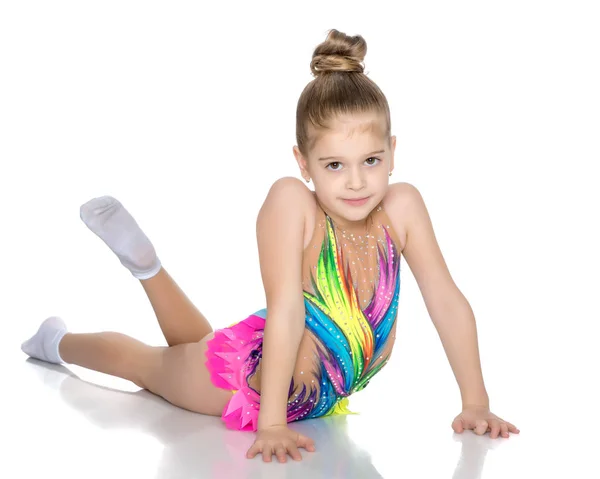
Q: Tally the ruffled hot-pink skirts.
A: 1